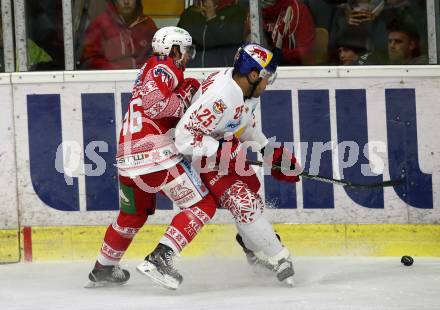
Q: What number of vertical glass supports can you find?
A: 5